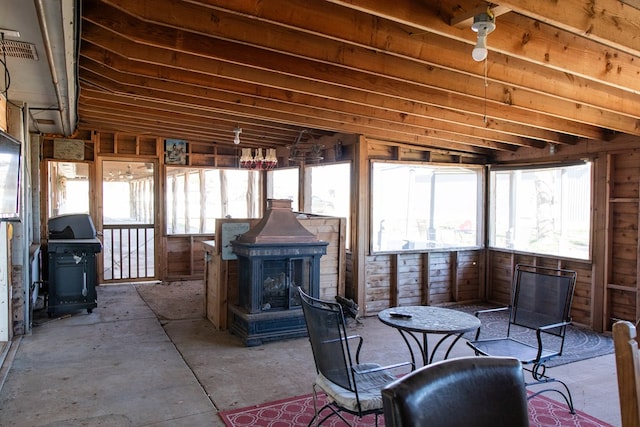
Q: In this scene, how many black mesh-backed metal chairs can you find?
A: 2